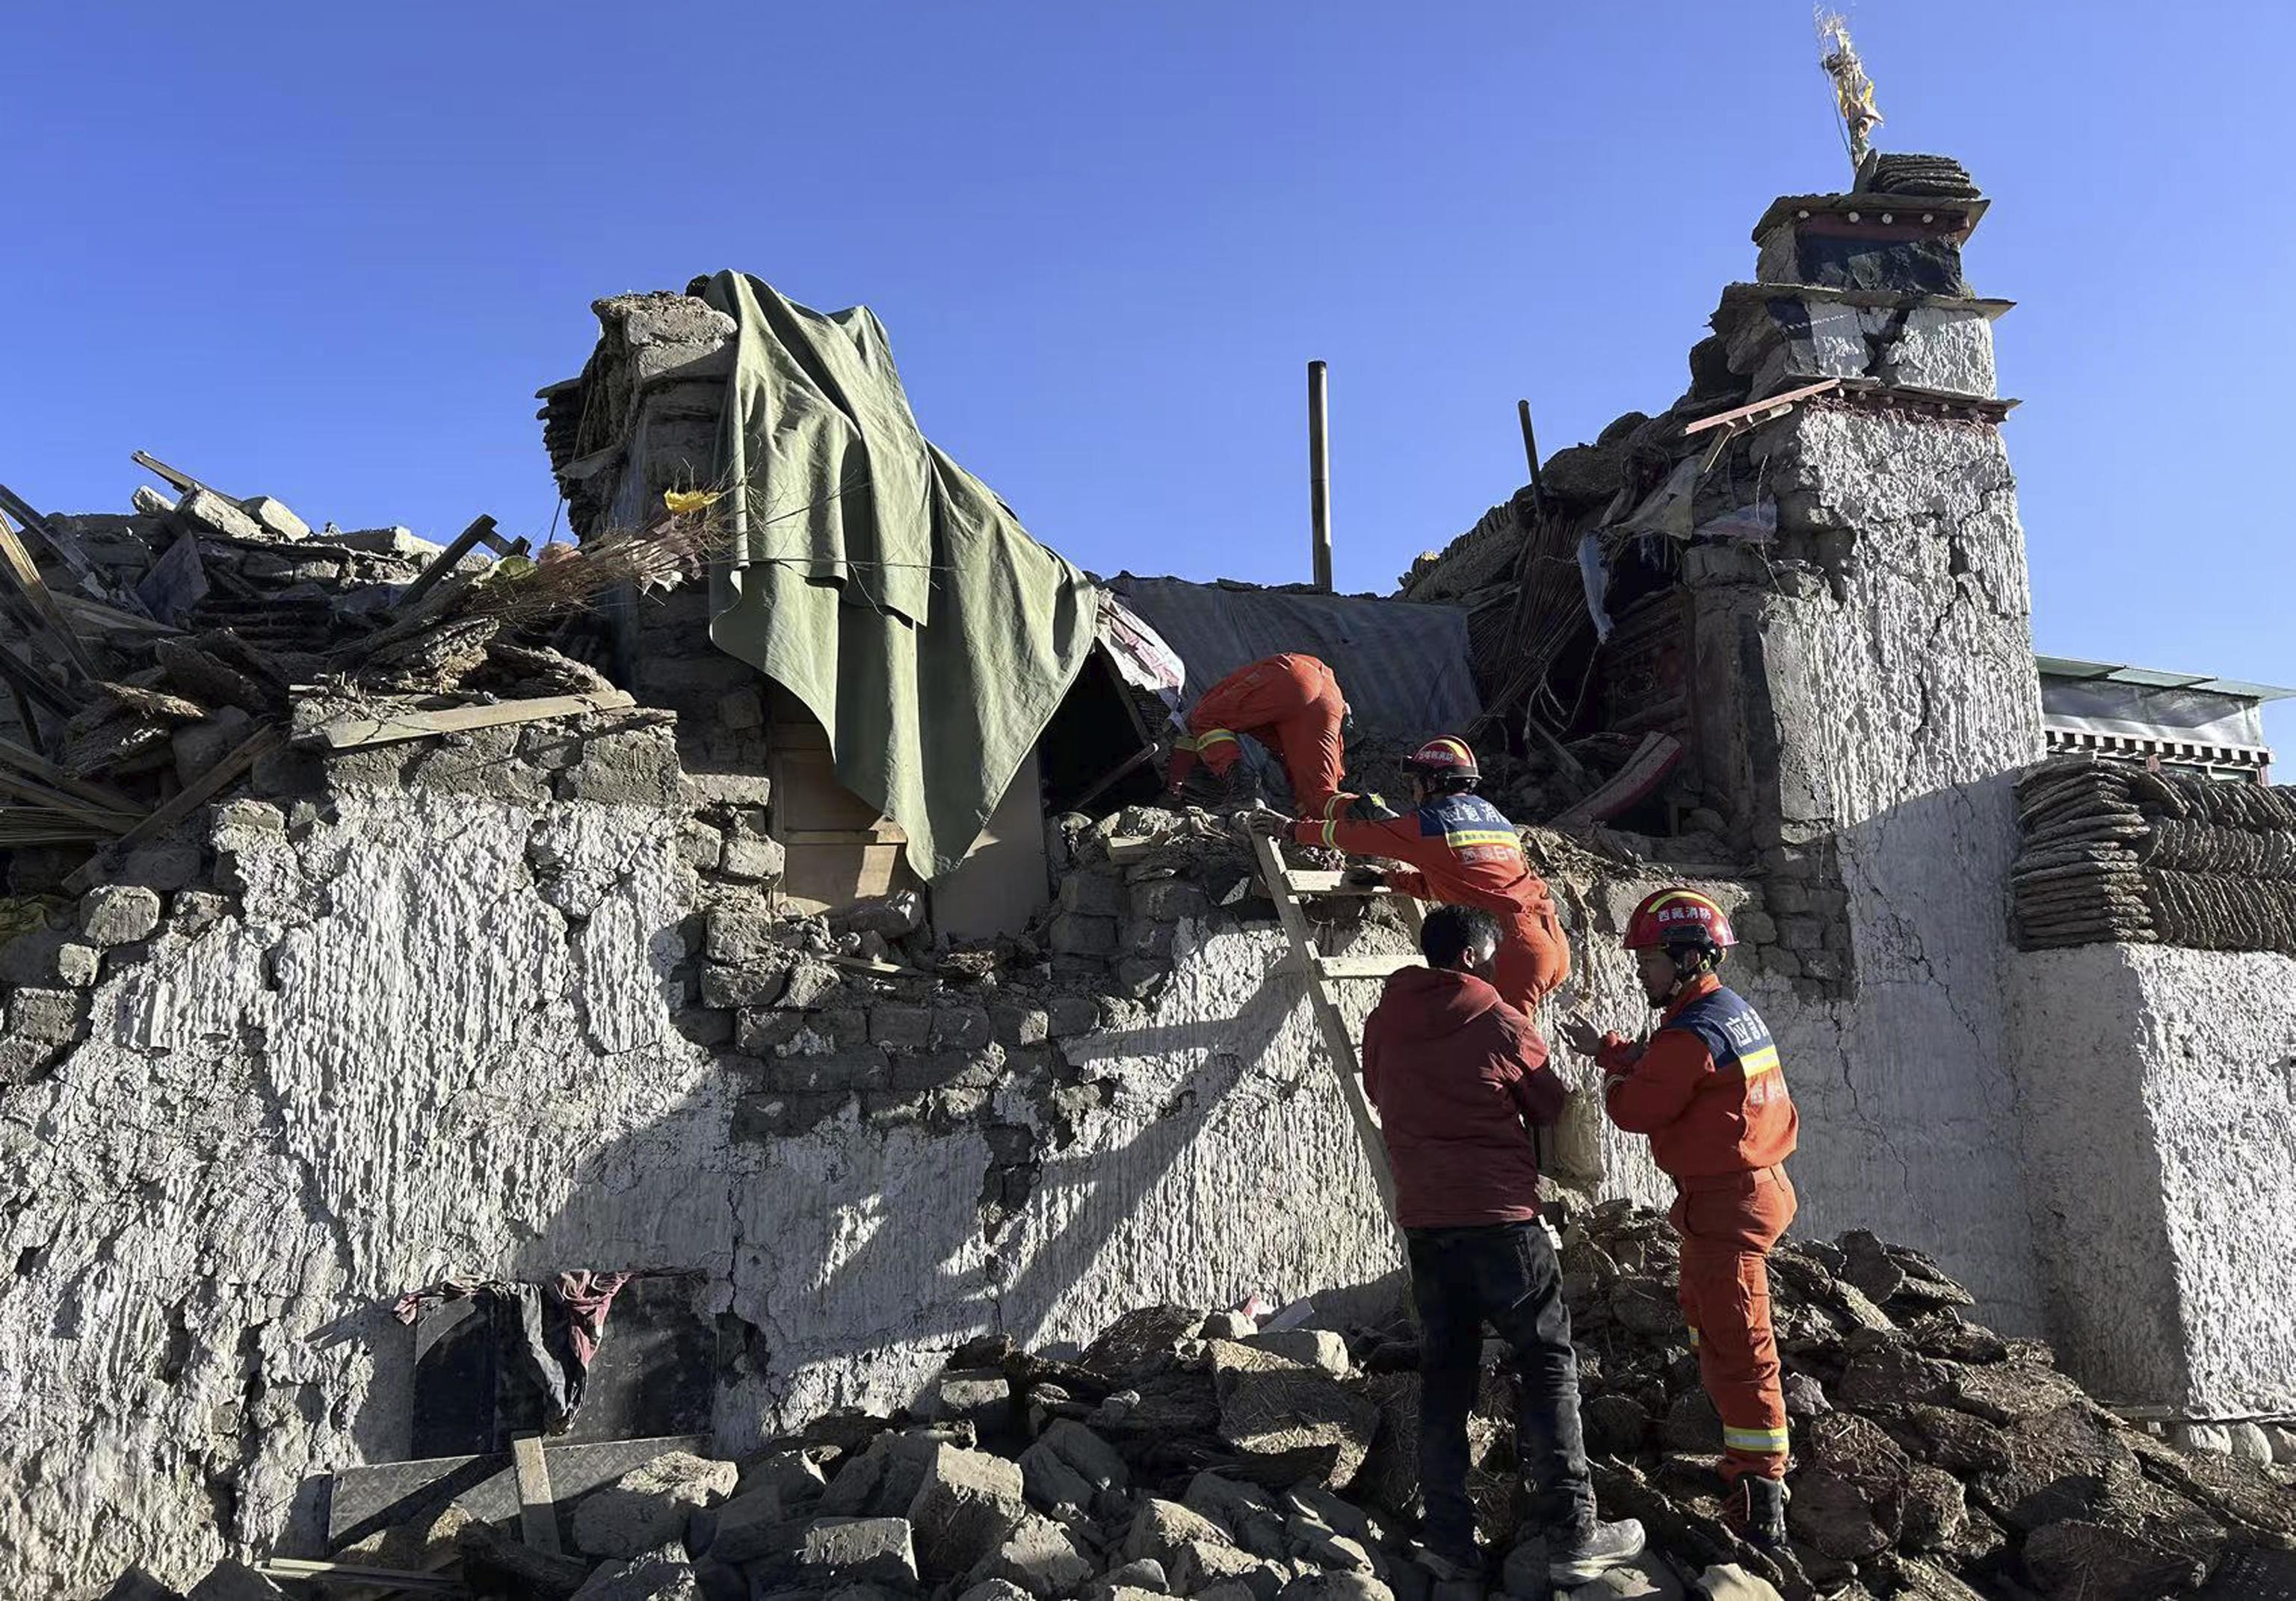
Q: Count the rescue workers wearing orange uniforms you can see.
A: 3